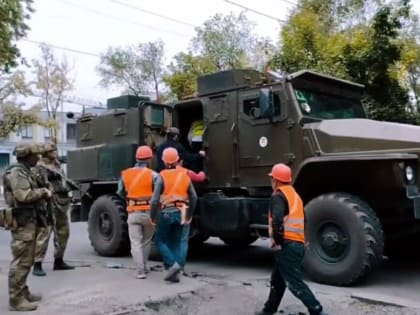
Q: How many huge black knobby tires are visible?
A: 2